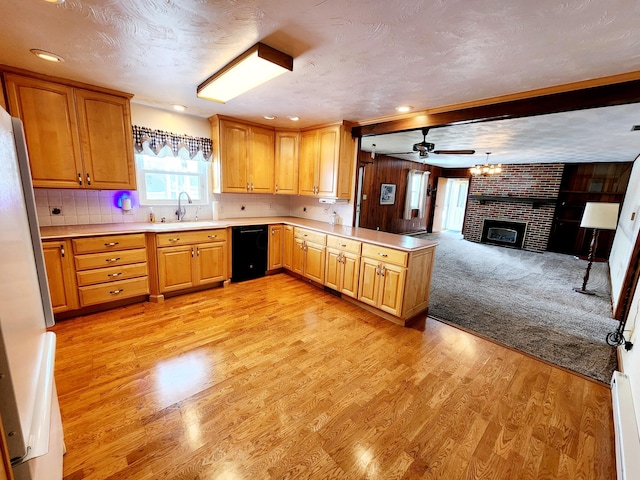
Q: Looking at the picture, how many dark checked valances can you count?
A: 1